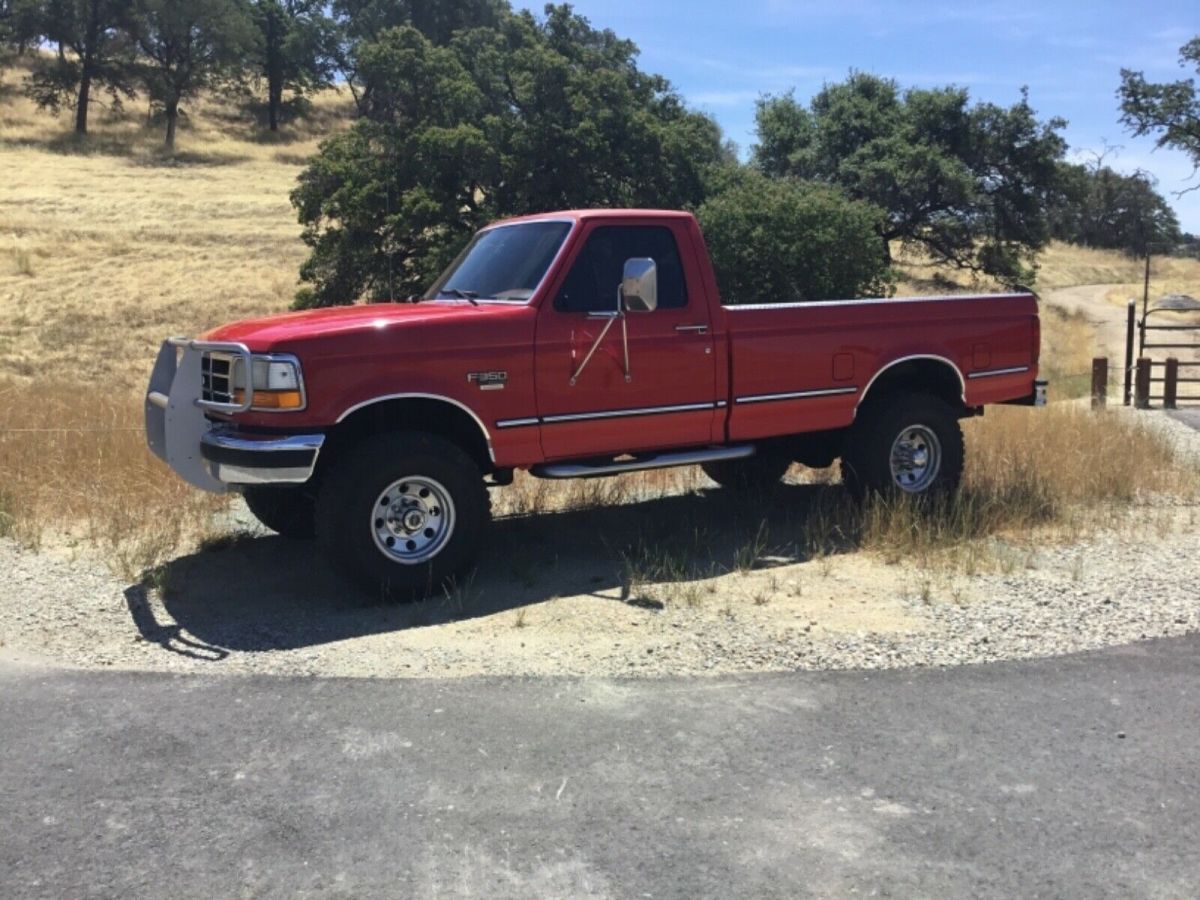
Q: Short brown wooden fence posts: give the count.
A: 3